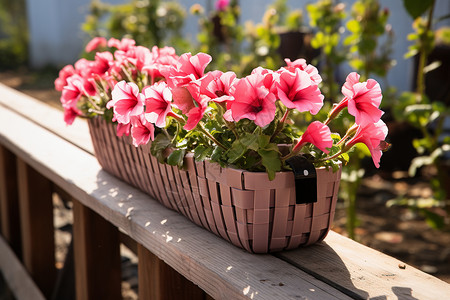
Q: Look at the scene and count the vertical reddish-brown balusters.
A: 4